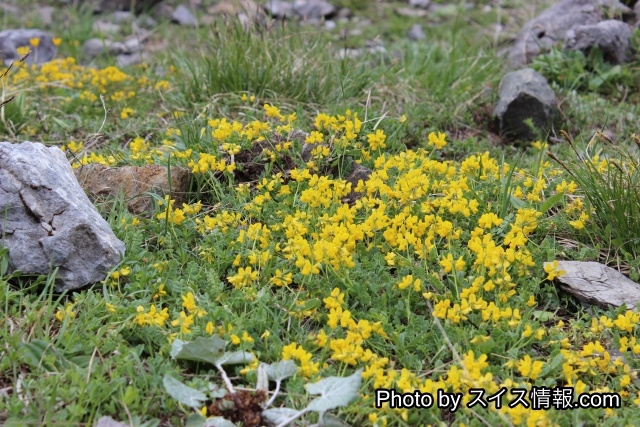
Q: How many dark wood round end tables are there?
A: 0